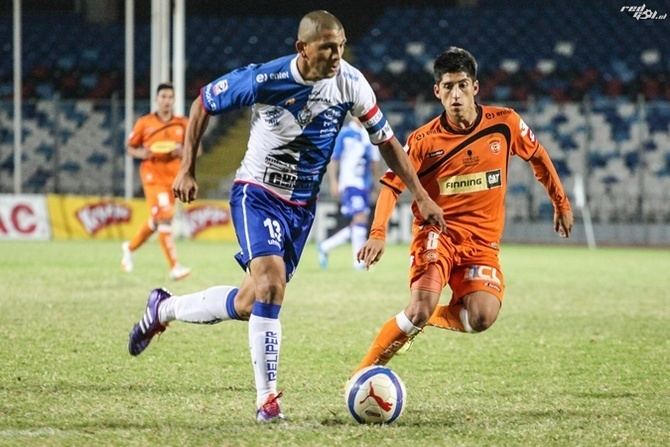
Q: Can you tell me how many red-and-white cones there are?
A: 0